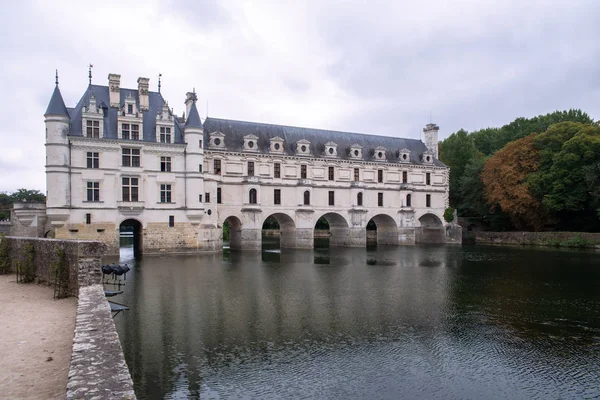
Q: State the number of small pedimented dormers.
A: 9